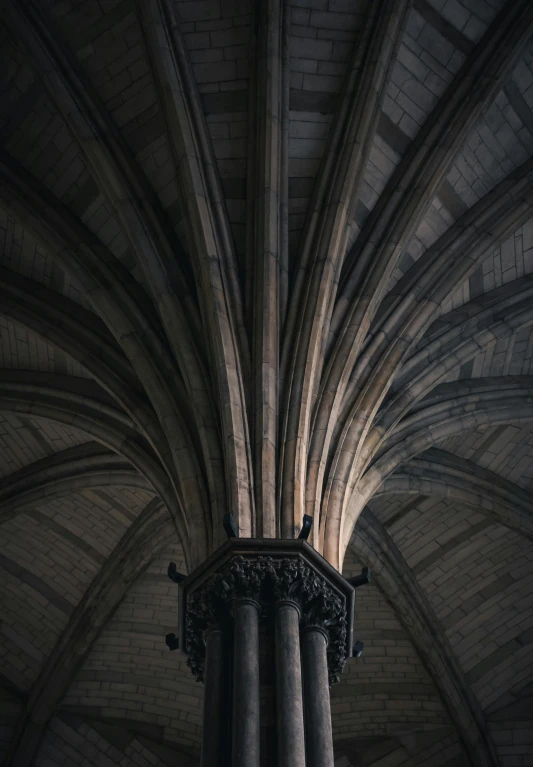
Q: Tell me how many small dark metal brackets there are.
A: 6